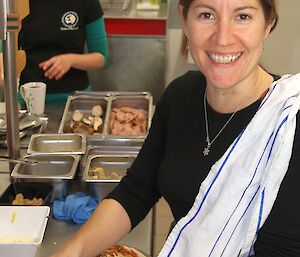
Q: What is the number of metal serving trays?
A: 5